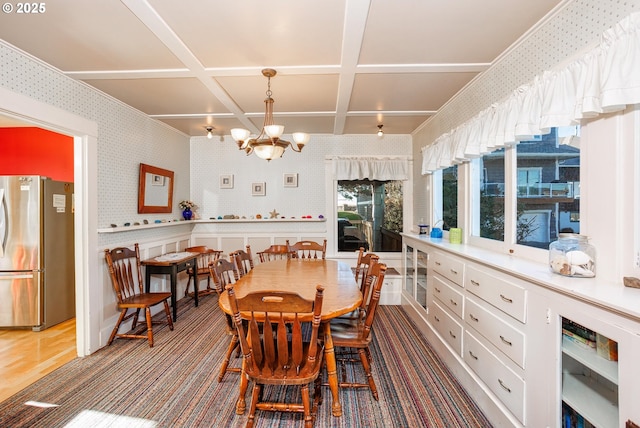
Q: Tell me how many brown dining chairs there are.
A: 9